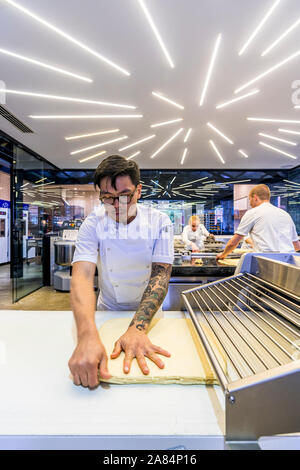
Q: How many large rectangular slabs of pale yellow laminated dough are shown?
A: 1